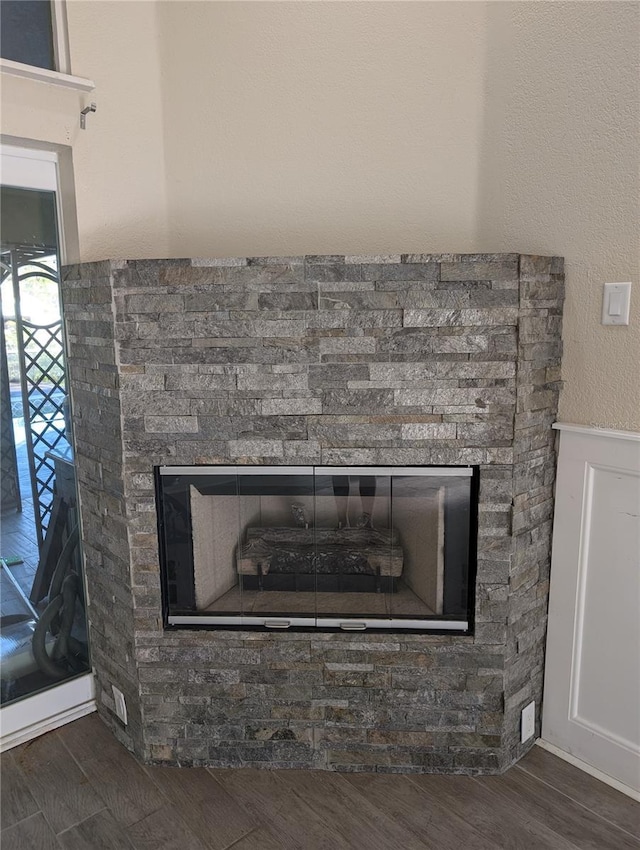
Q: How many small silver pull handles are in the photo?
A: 2